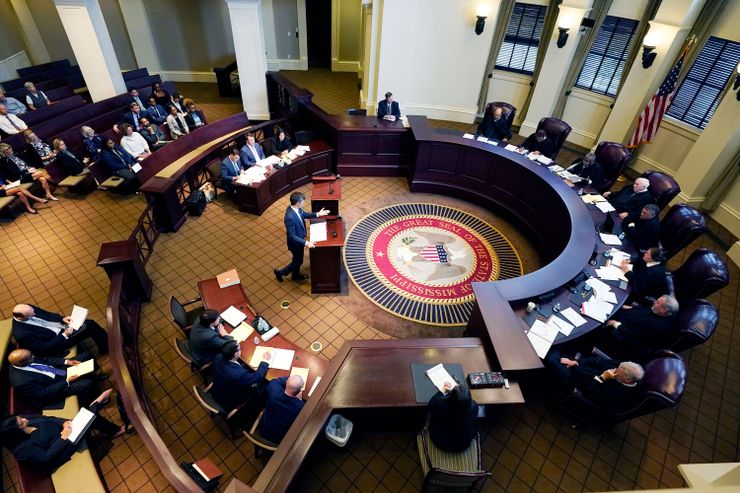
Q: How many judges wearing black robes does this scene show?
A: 8